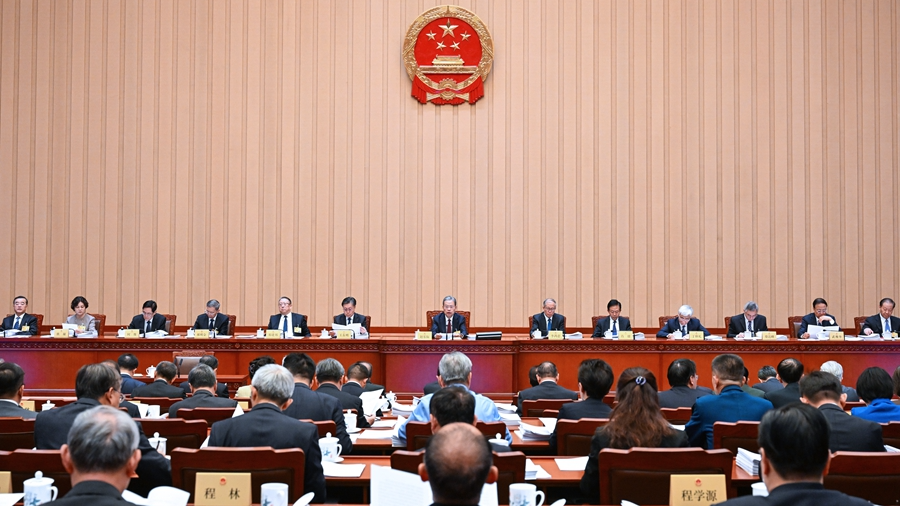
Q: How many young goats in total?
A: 0